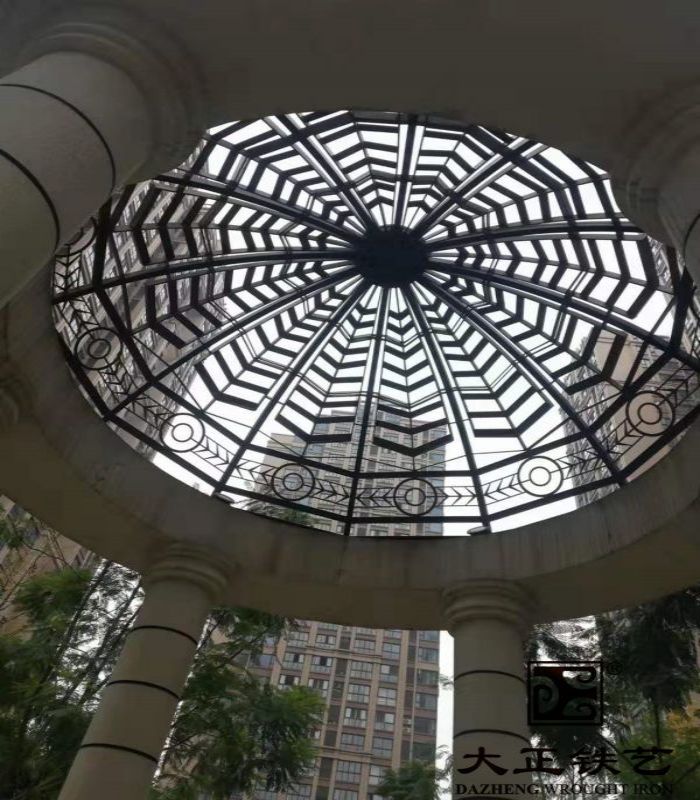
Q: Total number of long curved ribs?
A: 12